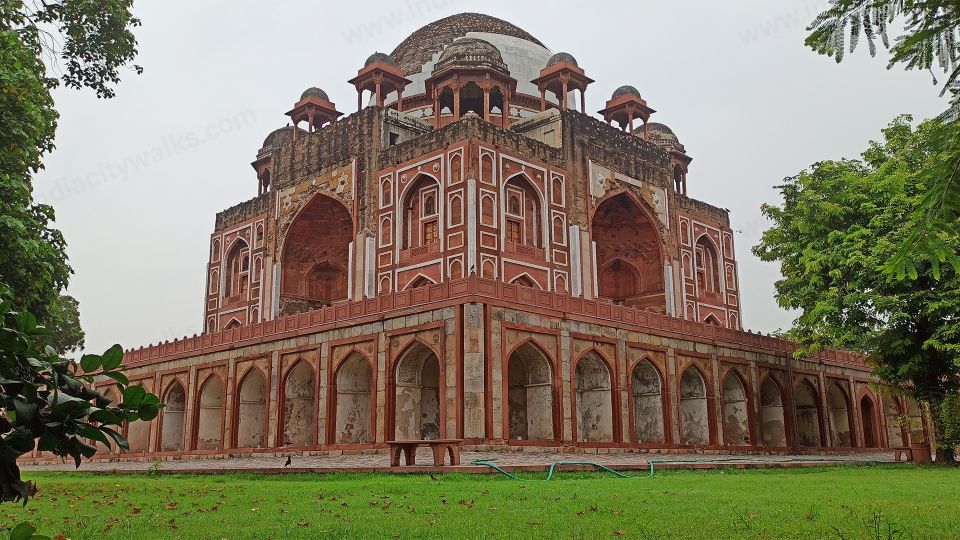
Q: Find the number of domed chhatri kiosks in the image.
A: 7